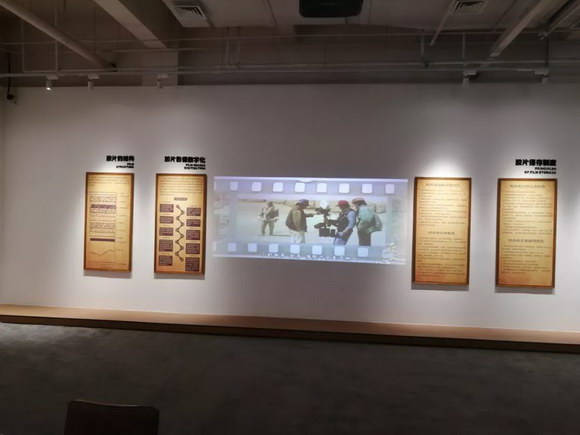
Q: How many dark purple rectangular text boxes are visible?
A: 10